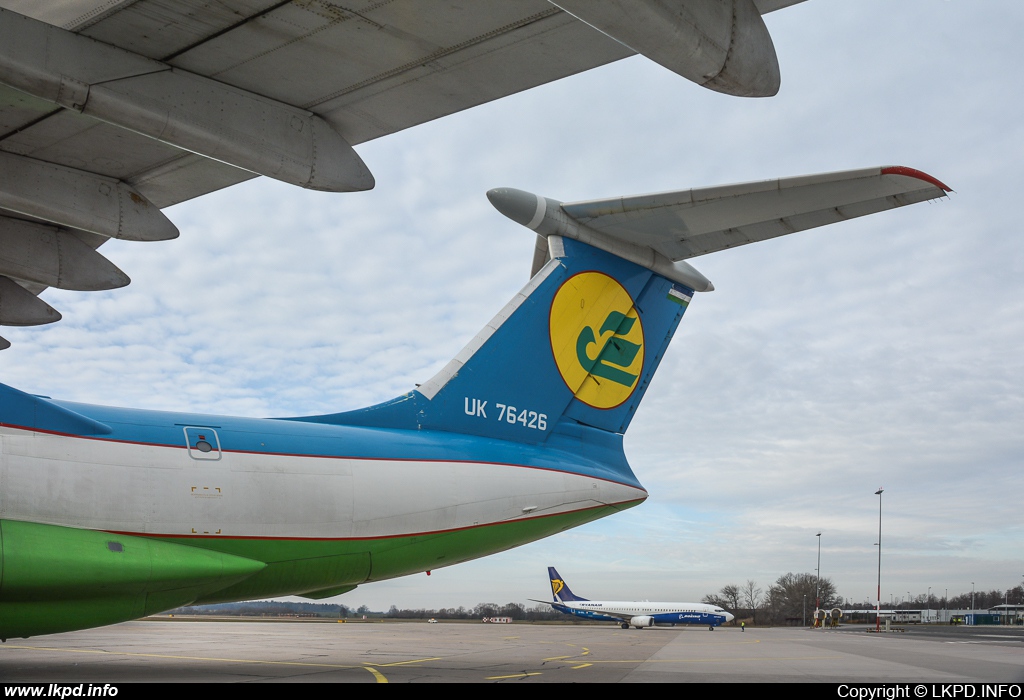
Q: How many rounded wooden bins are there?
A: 0